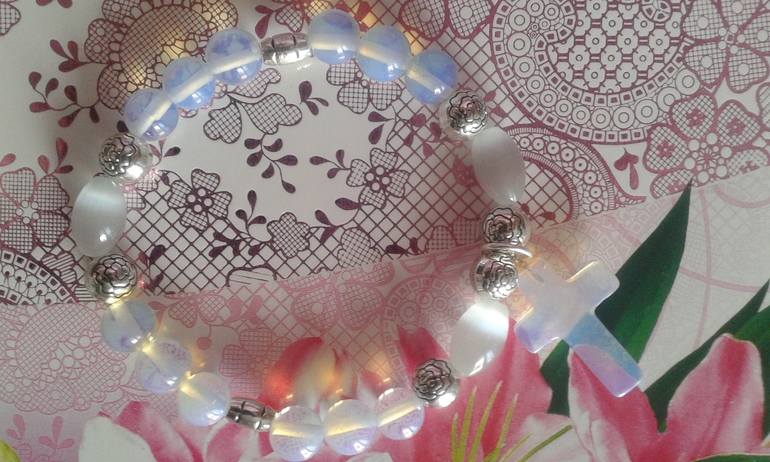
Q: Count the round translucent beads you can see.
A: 12